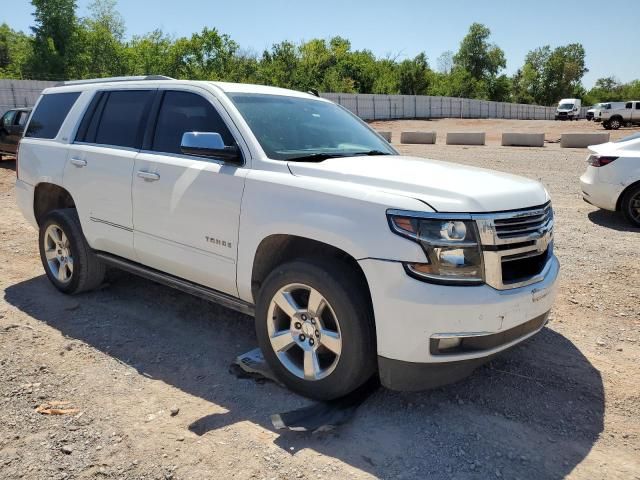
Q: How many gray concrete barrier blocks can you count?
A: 5